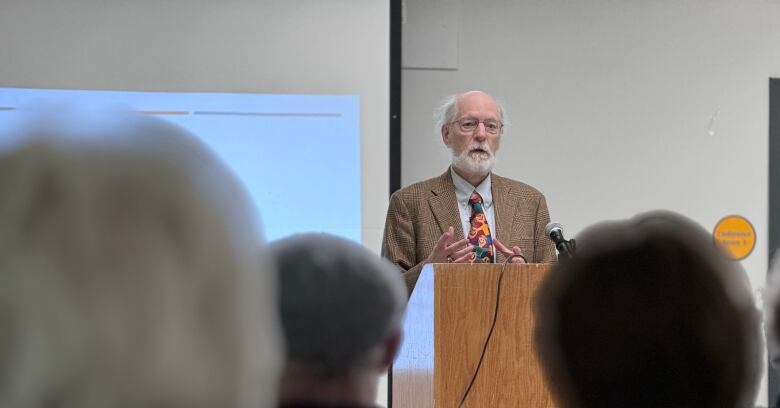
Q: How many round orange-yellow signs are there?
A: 1